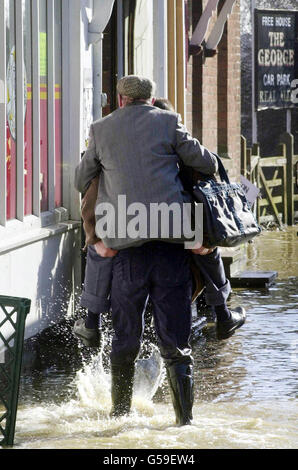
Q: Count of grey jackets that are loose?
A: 1